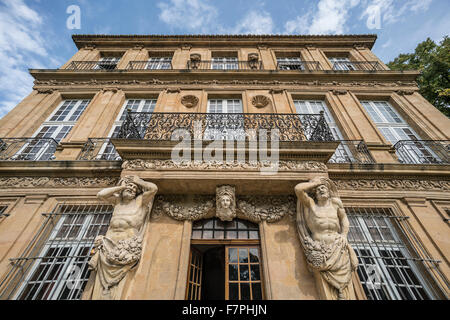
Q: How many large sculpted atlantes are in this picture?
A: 2